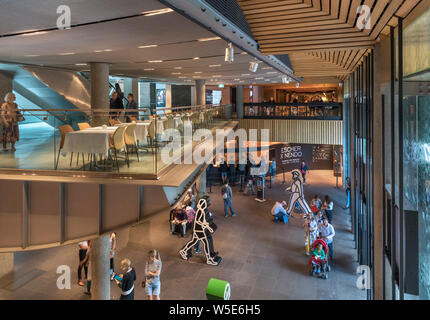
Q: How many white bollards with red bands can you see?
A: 0